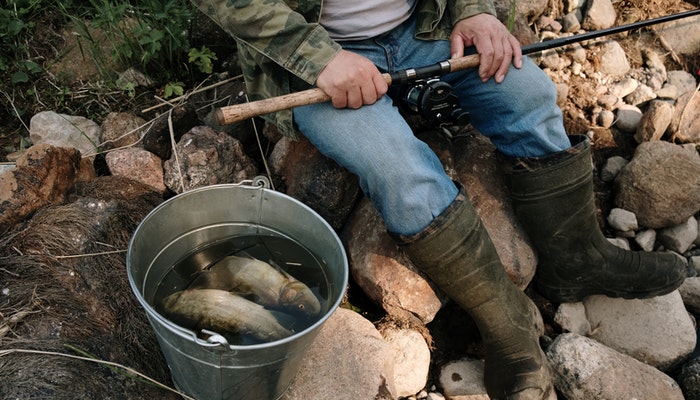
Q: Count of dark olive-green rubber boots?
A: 2